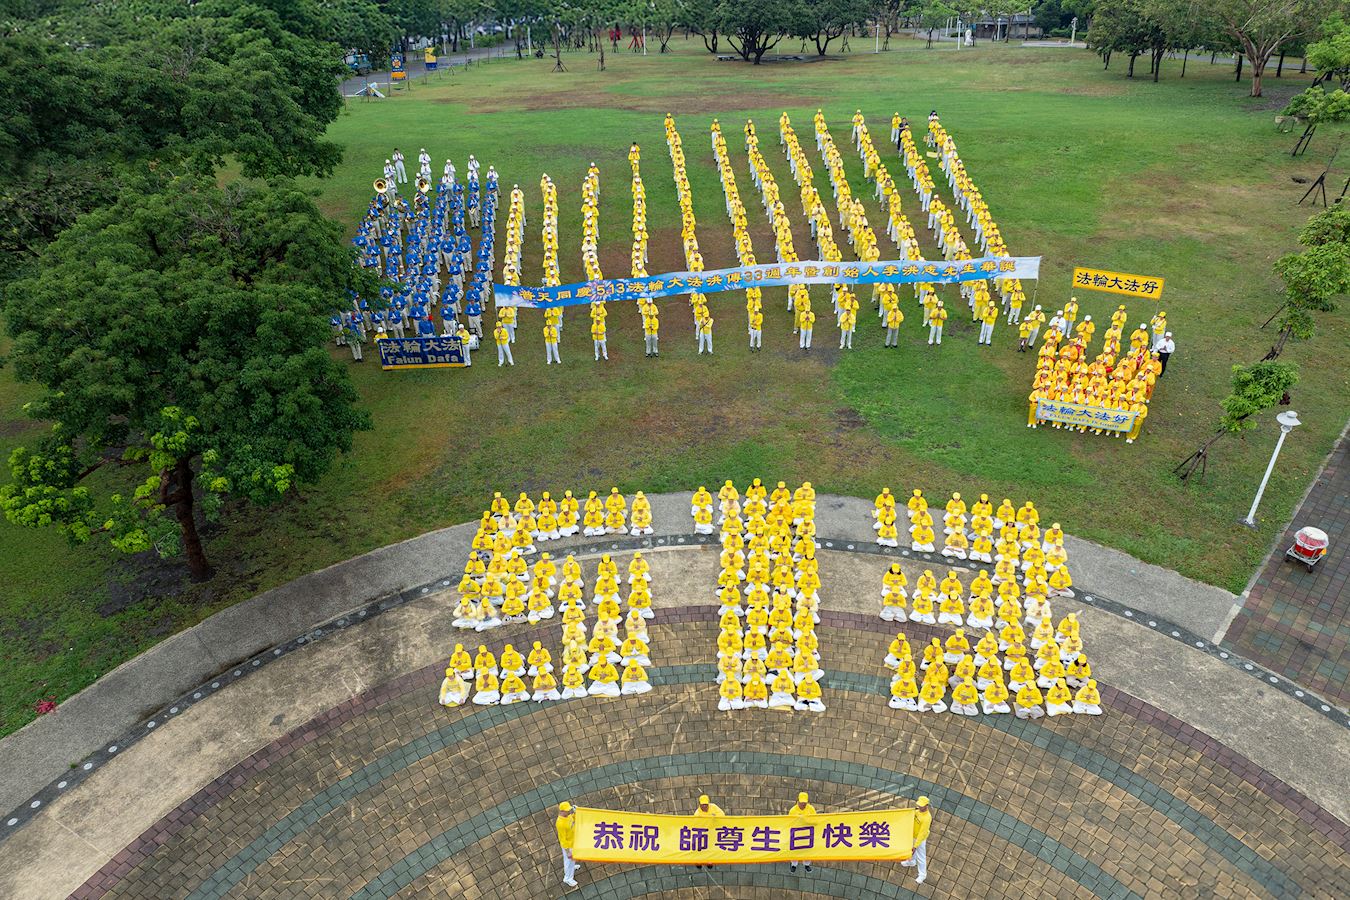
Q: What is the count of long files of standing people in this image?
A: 12